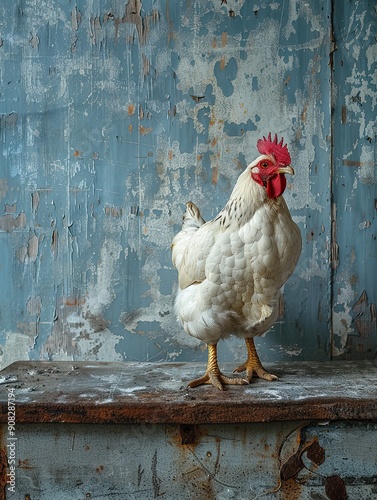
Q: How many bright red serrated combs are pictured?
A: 1